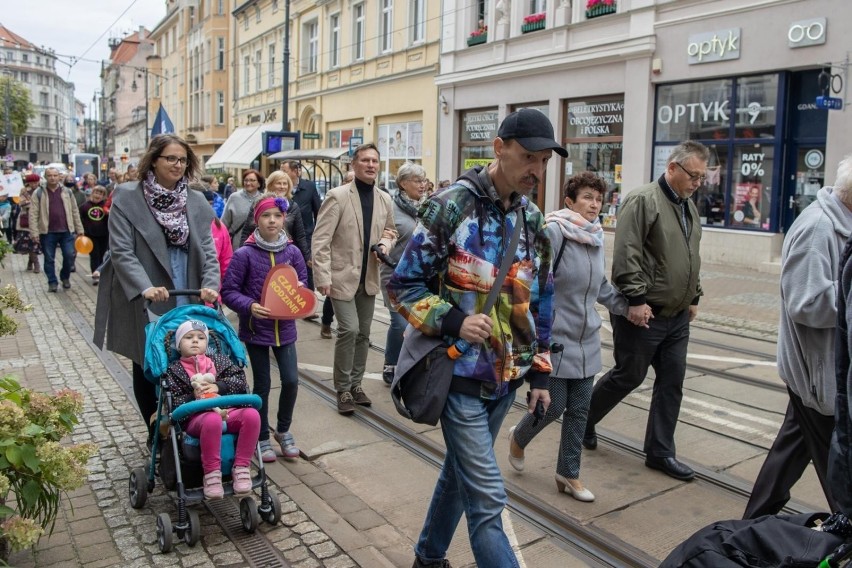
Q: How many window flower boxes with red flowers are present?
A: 3